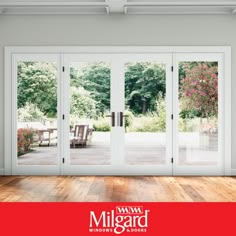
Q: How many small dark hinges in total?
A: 6